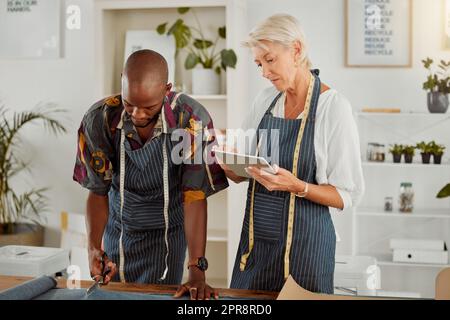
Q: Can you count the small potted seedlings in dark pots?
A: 4